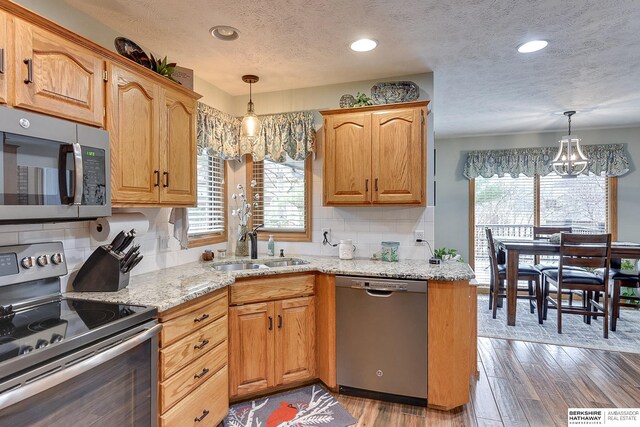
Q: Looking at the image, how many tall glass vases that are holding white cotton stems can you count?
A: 1